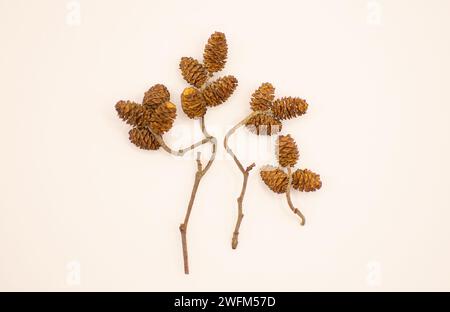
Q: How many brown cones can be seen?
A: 14